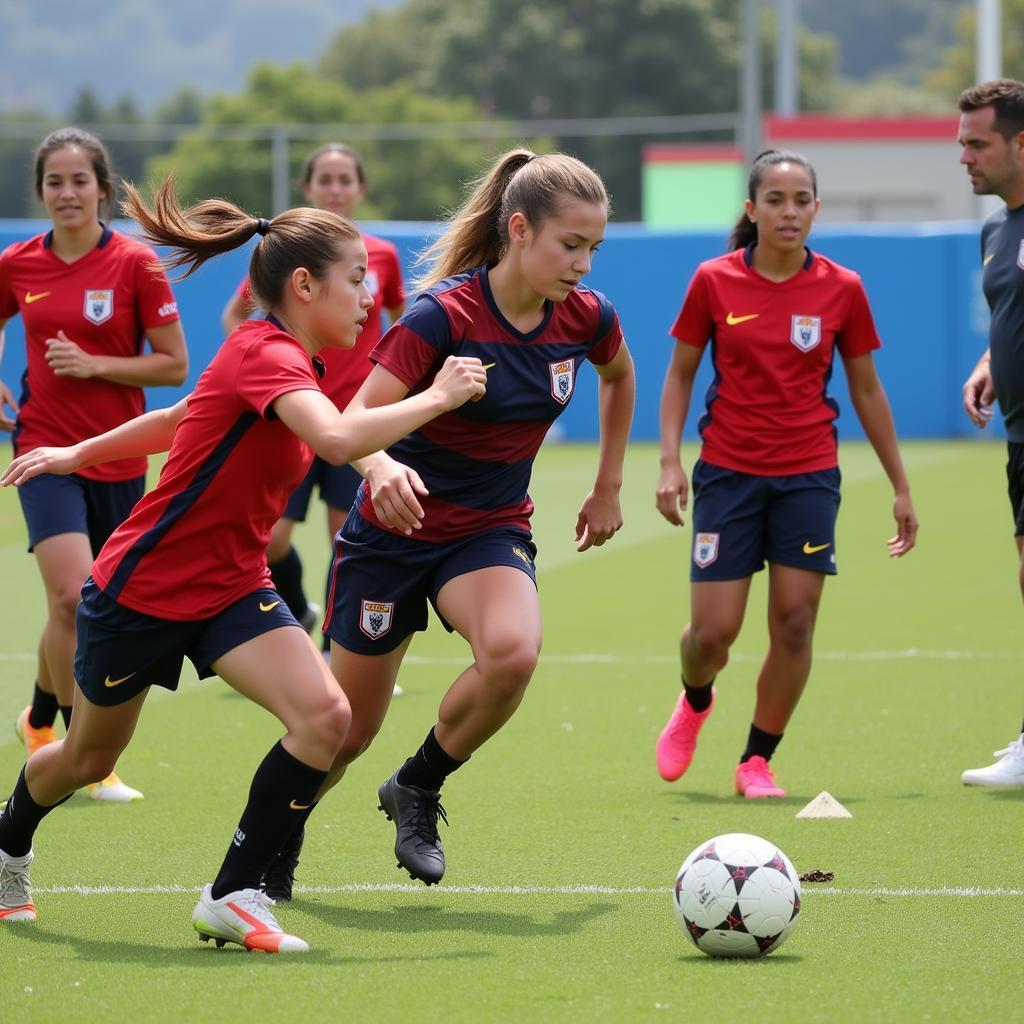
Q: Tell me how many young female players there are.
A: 5